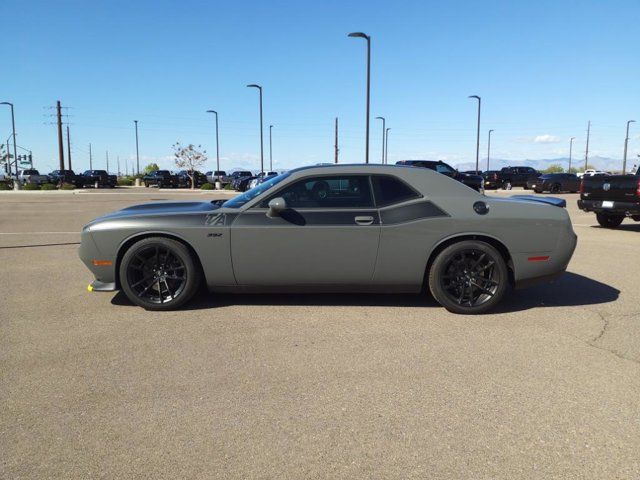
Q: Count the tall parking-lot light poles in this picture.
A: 12